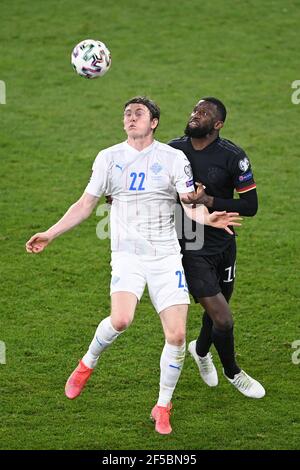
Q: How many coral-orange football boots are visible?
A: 2